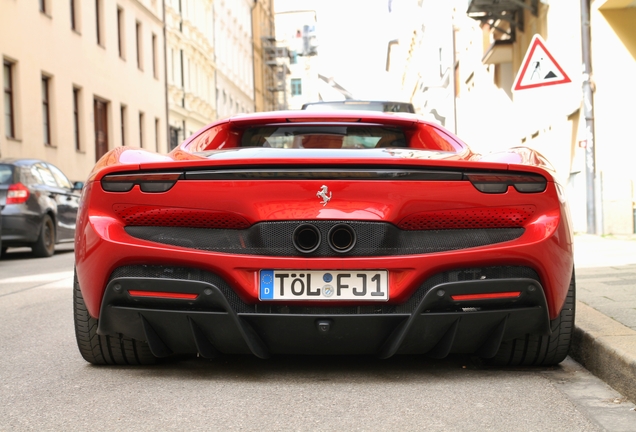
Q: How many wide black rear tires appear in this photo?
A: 2